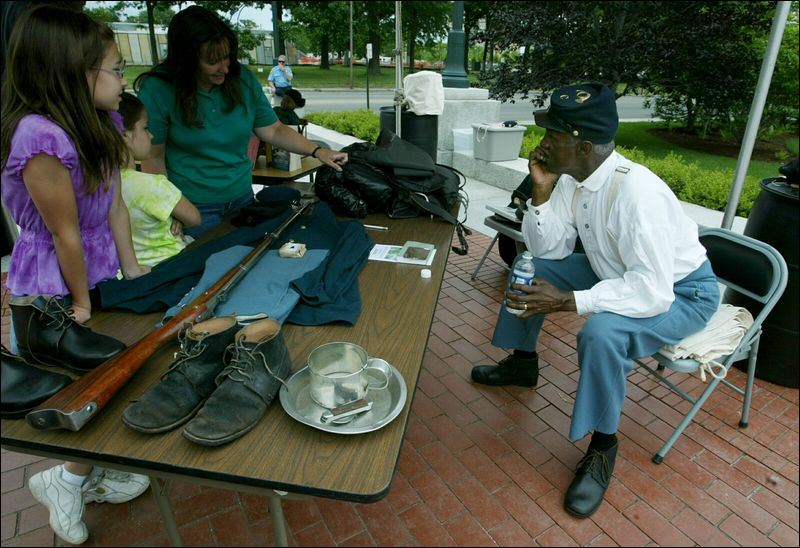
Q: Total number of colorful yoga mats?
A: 0